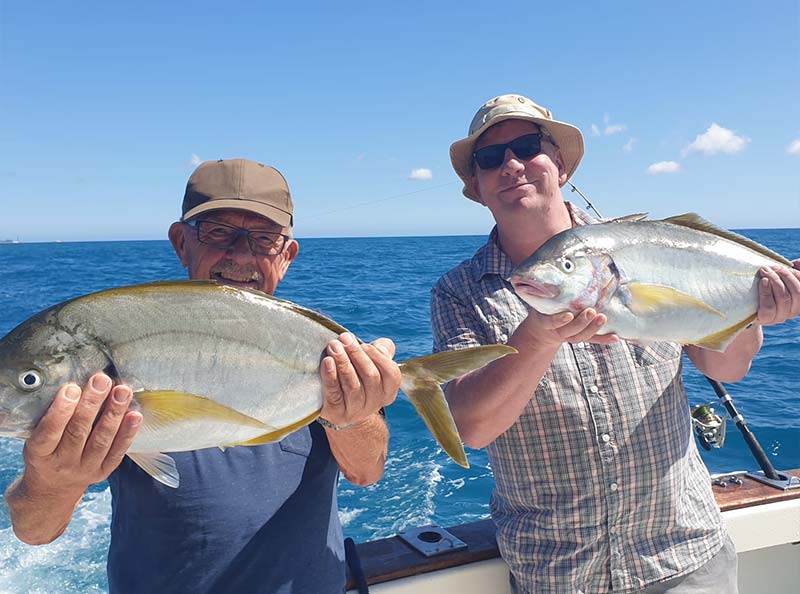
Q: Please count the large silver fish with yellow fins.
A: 2